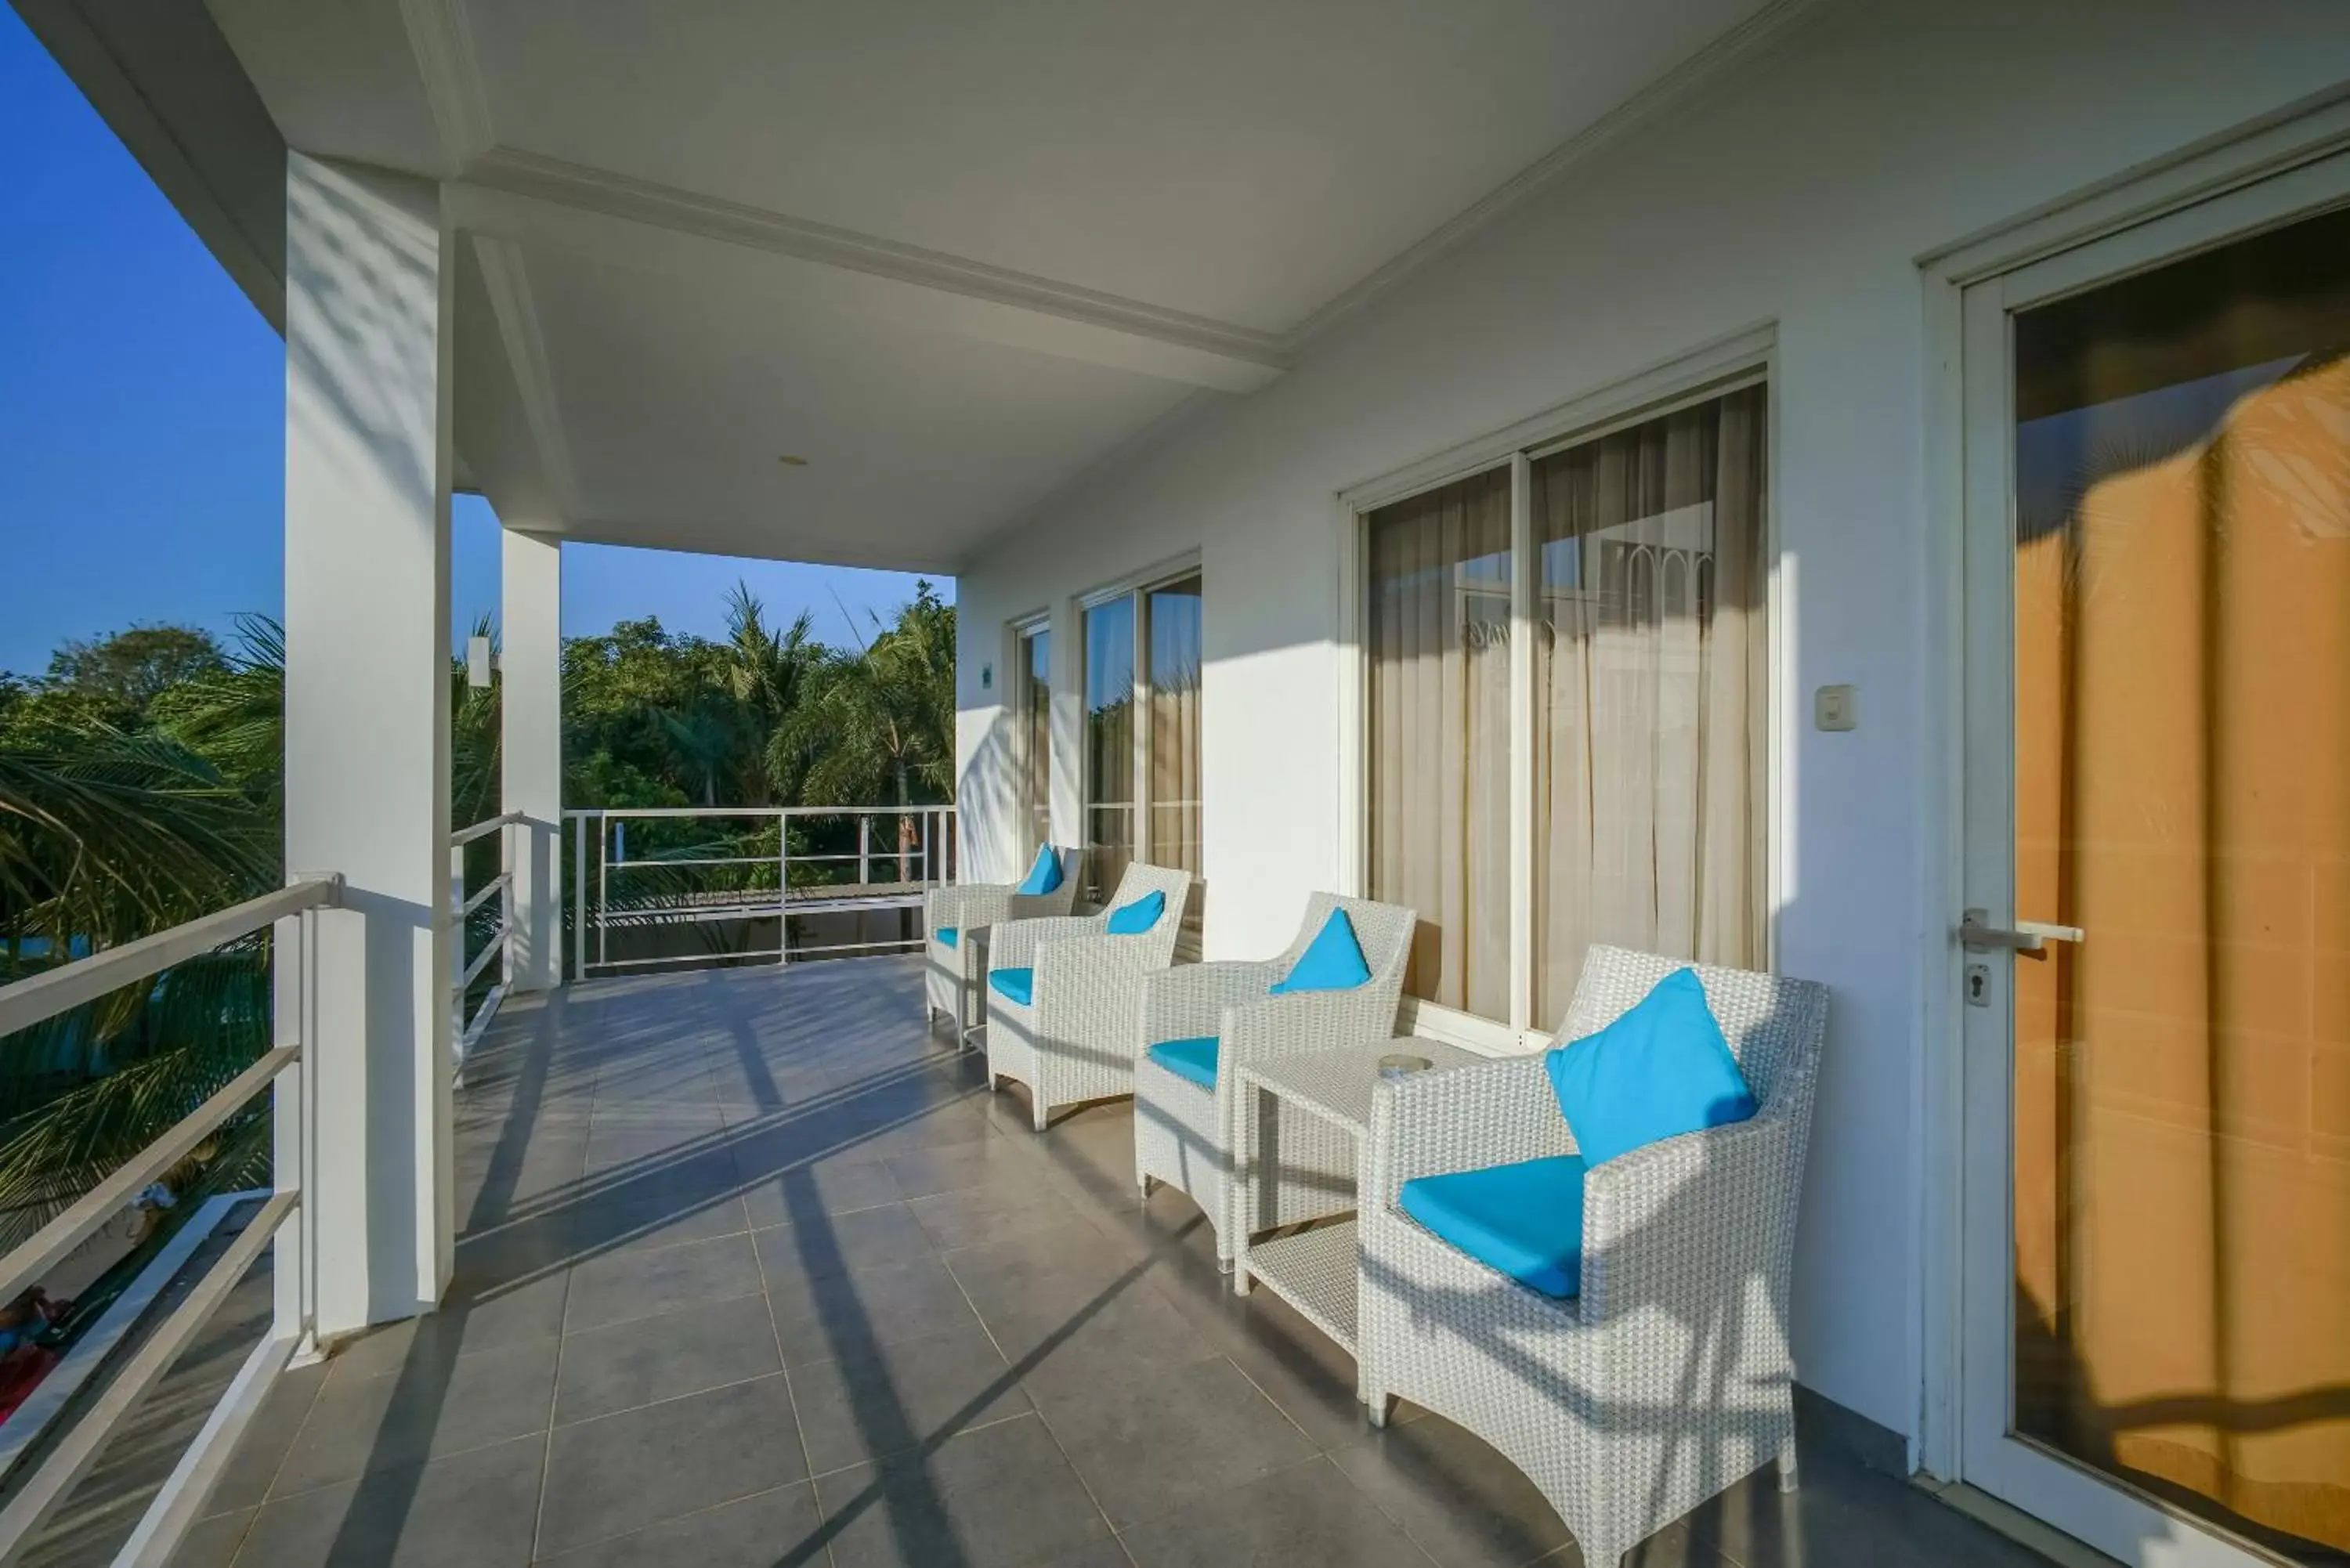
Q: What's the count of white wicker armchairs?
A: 4